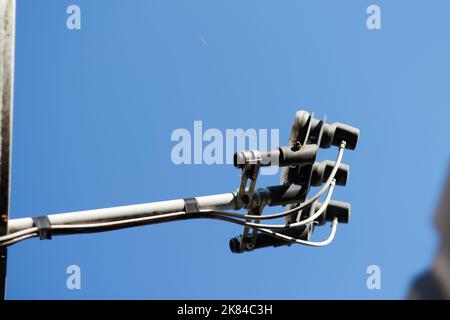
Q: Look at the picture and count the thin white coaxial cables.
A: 3